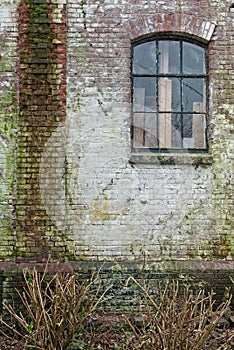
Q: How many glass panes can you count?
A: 9